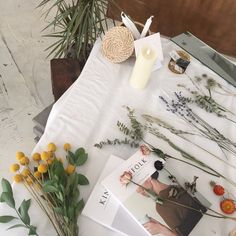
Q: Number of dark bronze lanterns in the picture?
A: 0